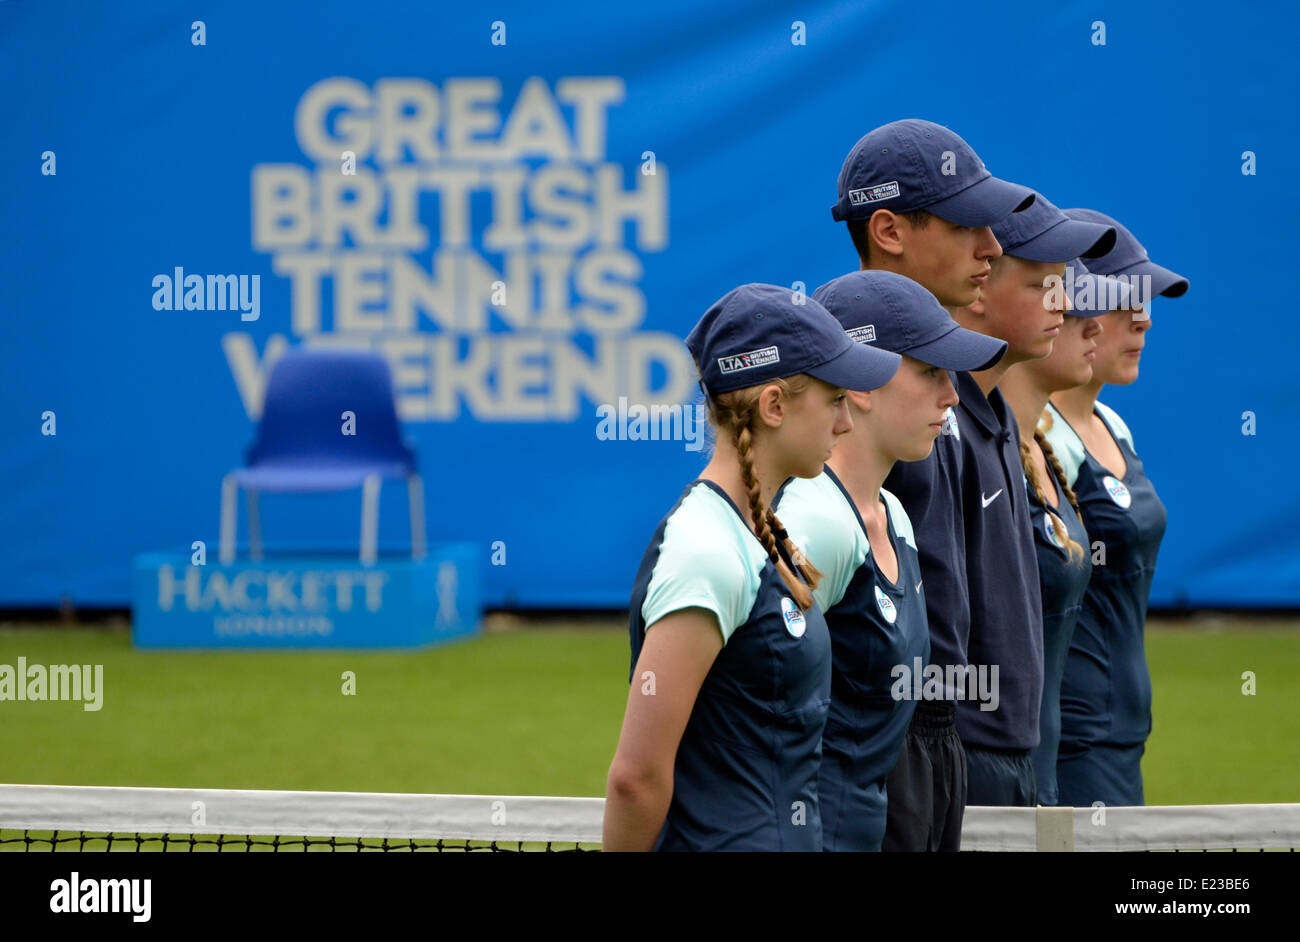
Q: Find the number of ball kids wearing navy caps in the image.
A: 6